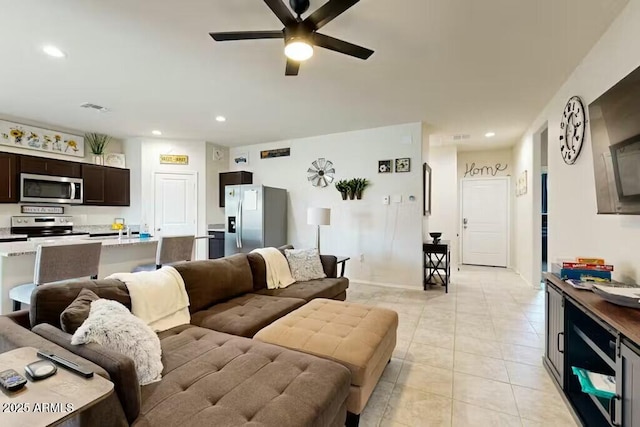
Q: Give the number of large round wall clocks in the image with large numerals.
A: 1